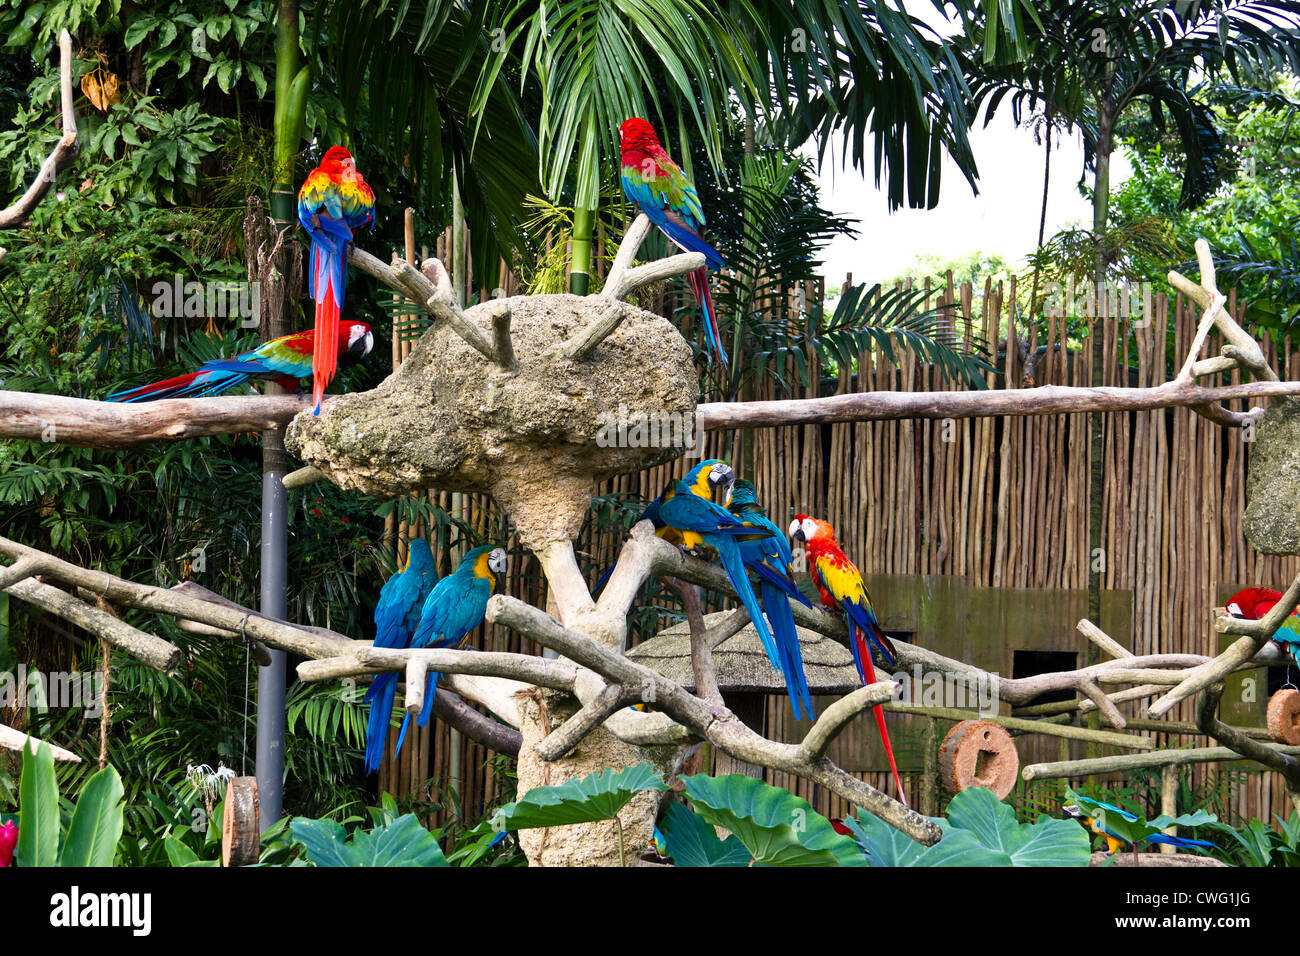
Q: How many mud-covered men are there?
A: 0